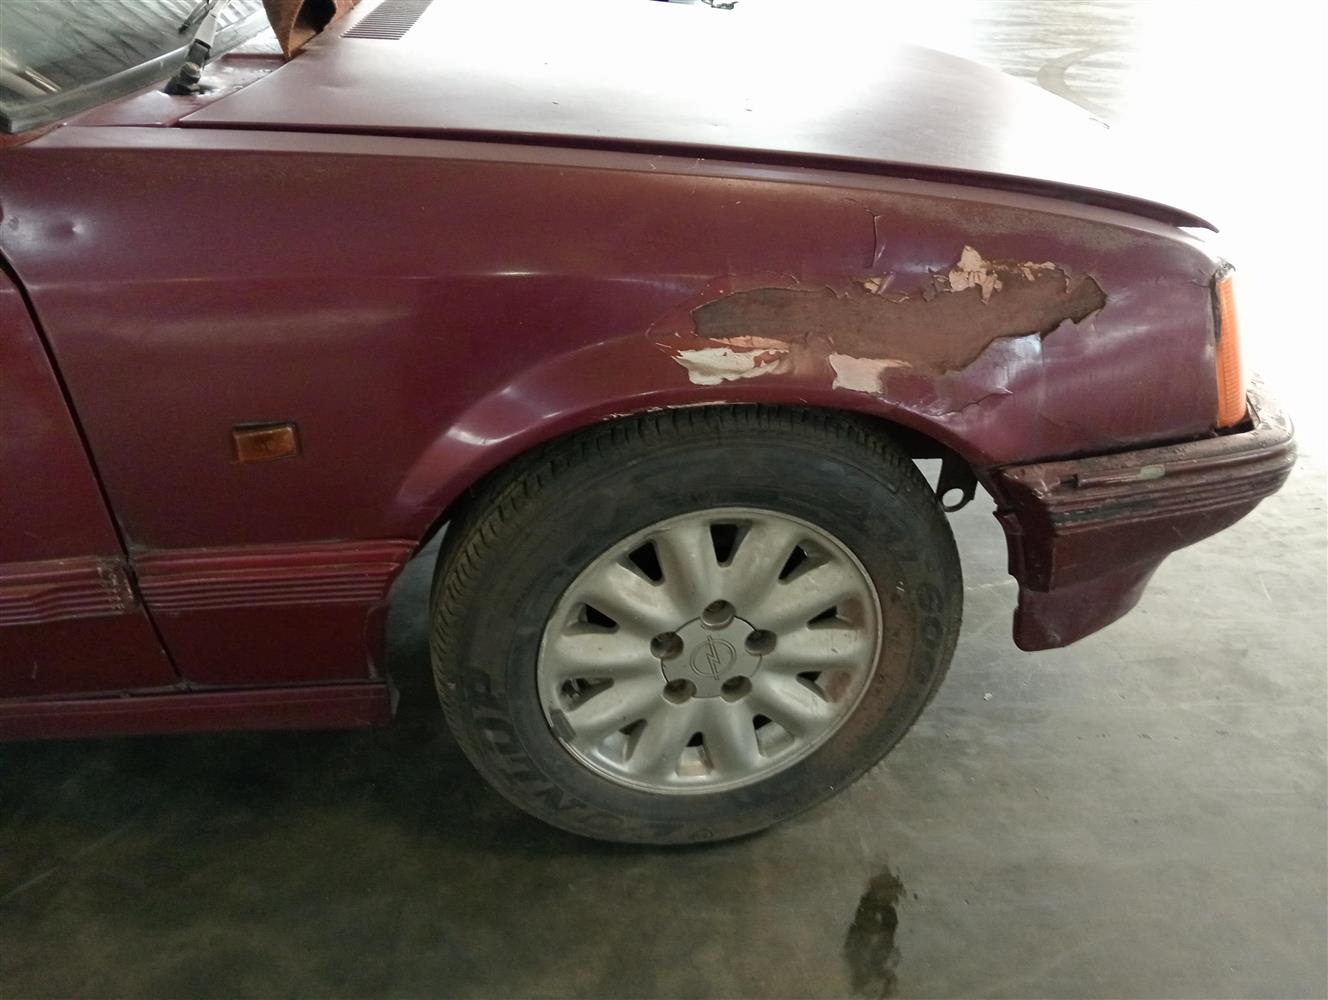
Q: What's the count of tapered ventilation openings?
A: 10